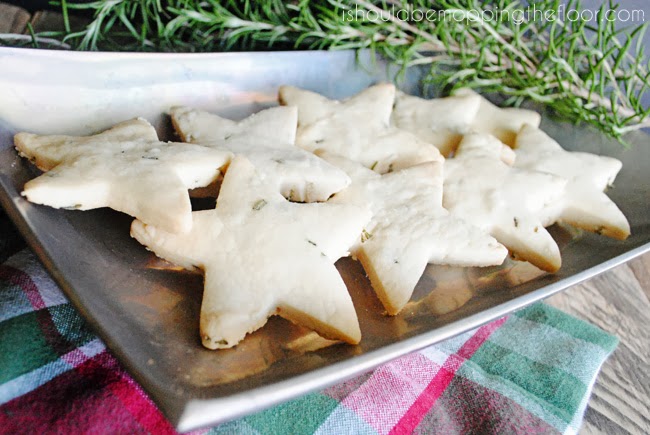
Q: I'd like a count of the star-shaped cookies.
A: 9